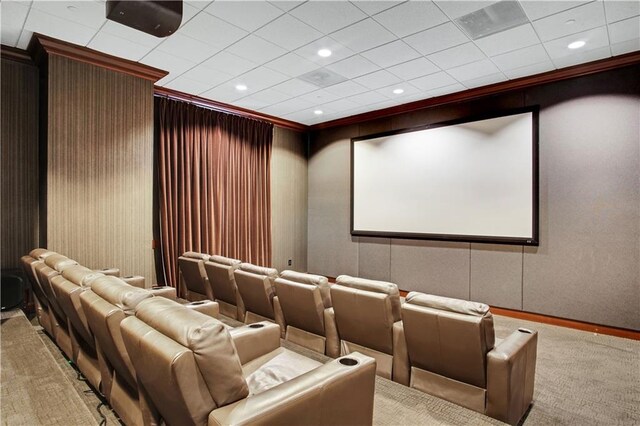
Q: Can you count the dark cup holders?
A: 7